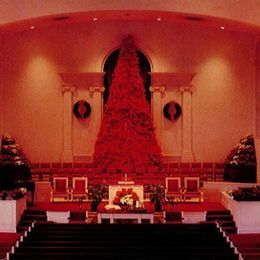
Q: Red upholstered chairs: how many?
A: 4